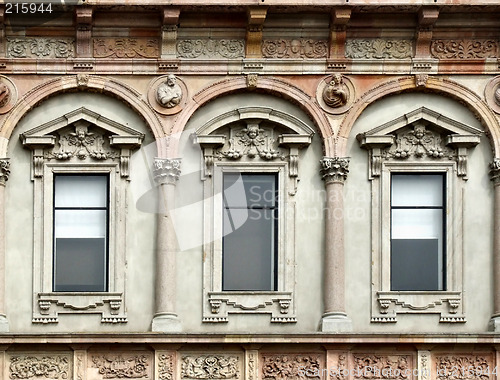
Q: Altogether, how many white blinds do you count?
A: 2